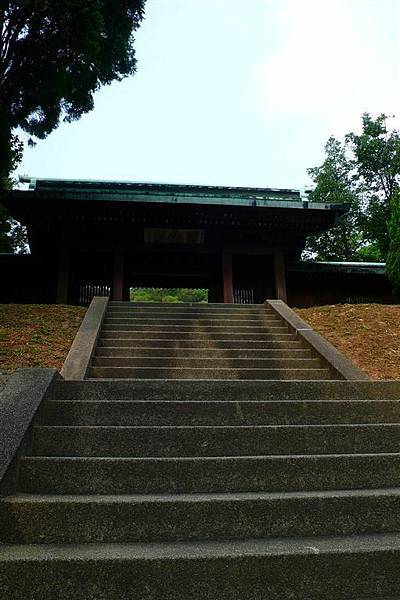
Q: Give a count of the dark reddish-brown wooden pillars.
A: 4